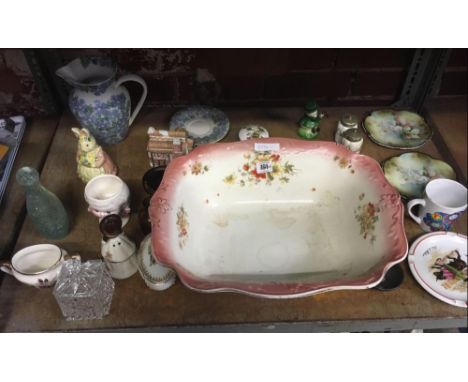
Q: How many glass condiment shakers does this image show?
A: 2